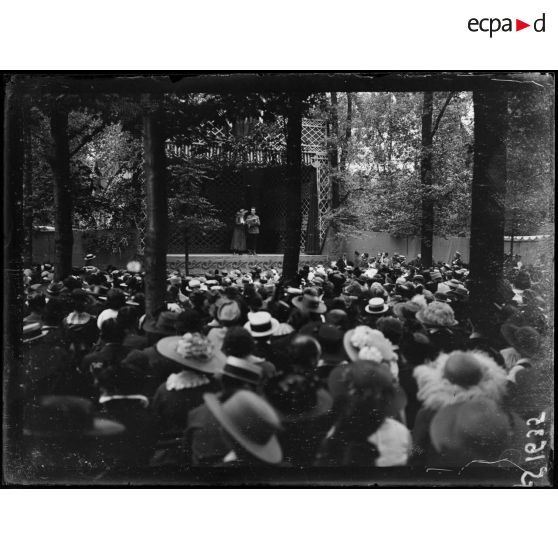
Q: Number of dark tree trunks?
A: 5